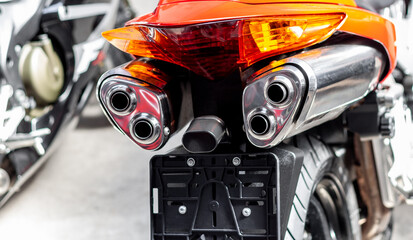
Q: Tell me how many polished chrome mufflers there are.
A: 2